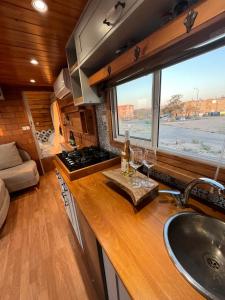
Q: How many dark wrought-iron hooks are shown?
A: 3